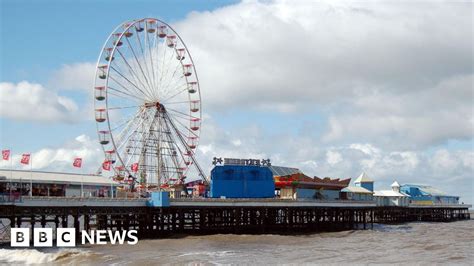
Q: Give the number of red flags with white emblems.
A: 5